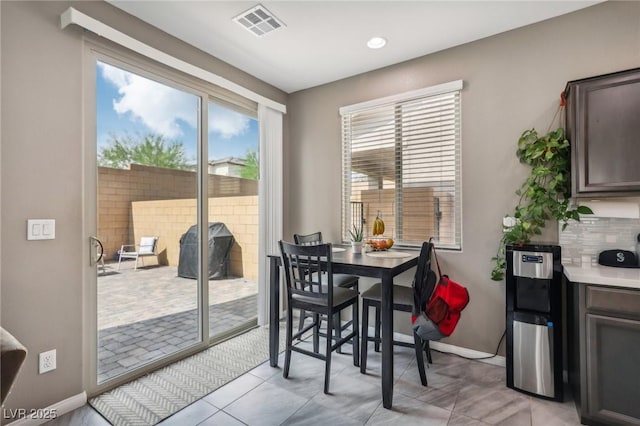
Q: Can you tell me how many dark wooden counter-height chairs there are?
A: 3